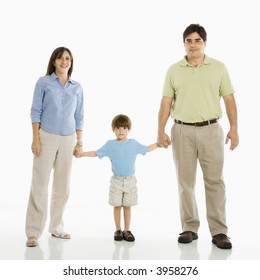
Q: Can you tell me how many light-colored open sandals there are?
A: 2